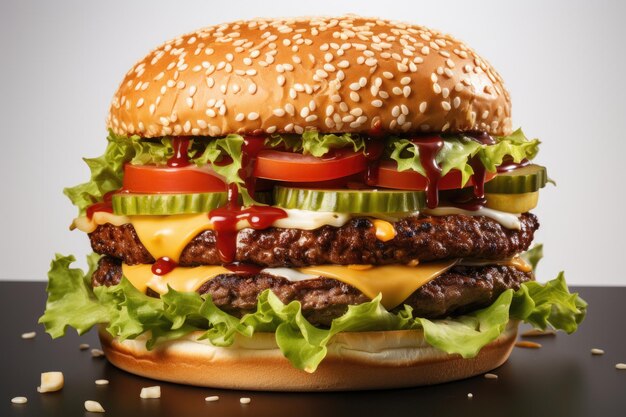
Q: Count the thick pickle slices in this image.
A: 3